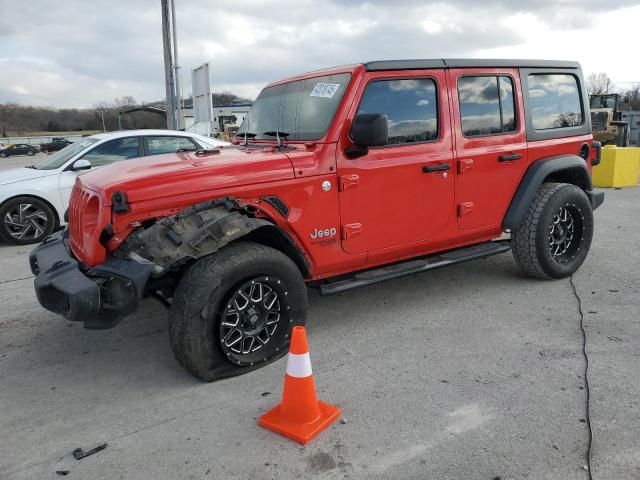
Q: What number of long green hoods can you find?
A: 0